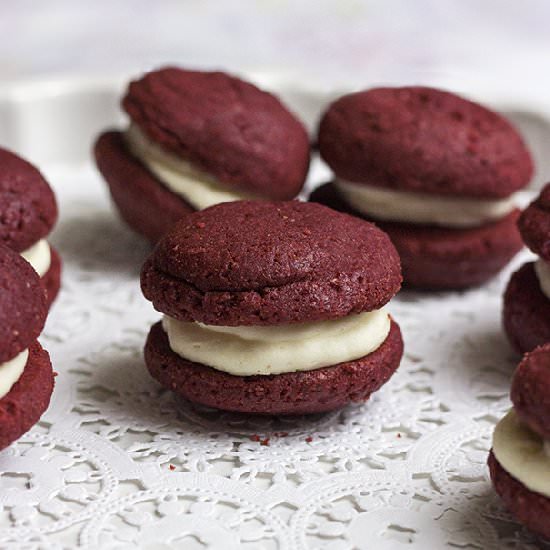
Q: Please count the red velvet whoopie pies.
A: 7